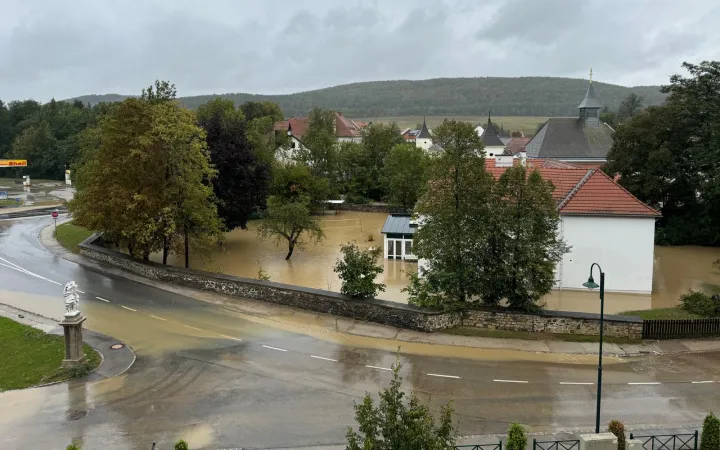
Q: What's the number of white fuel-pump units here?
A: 2